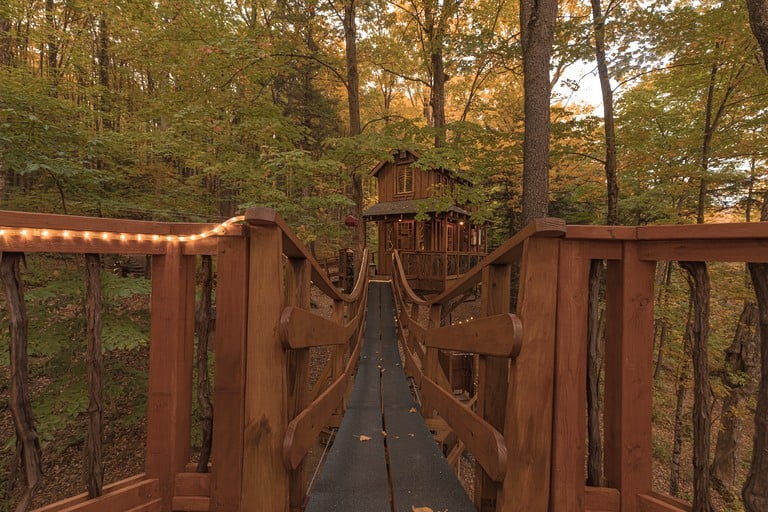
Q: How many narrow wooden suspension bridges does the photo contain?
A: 1